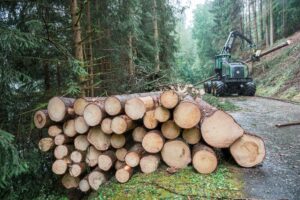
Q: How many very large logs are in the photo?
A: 2